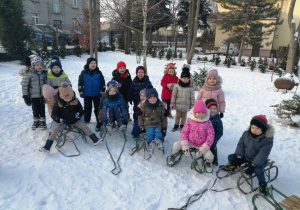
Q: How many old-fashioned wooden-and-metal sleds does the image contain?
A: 6